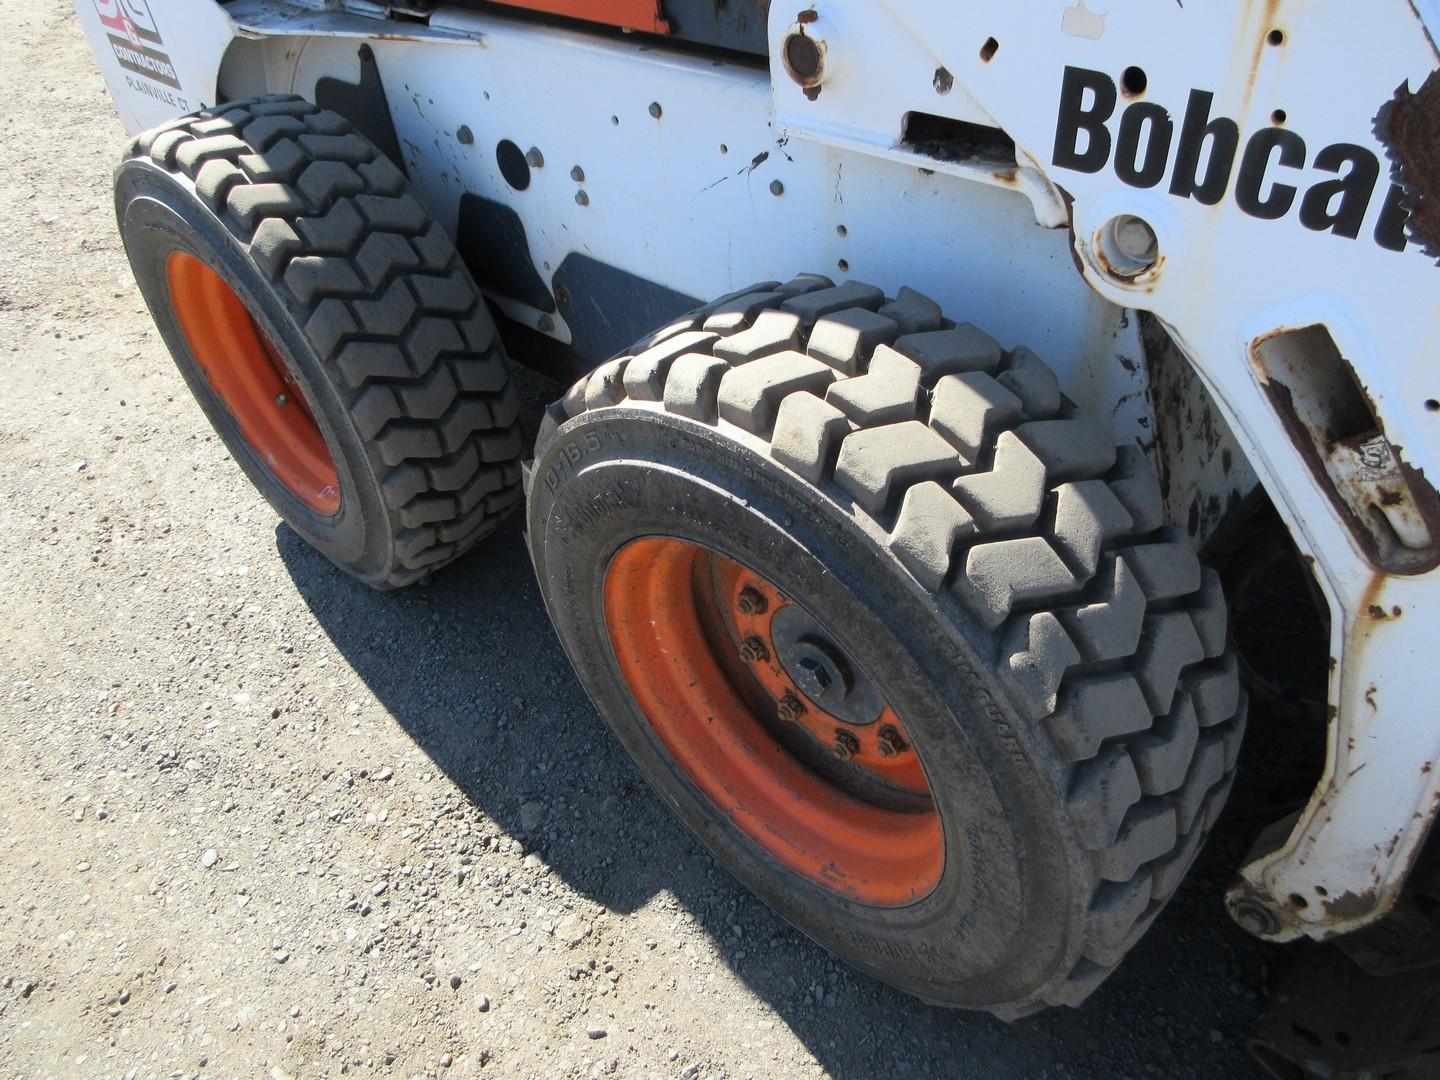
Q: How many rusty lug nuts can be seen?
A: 5